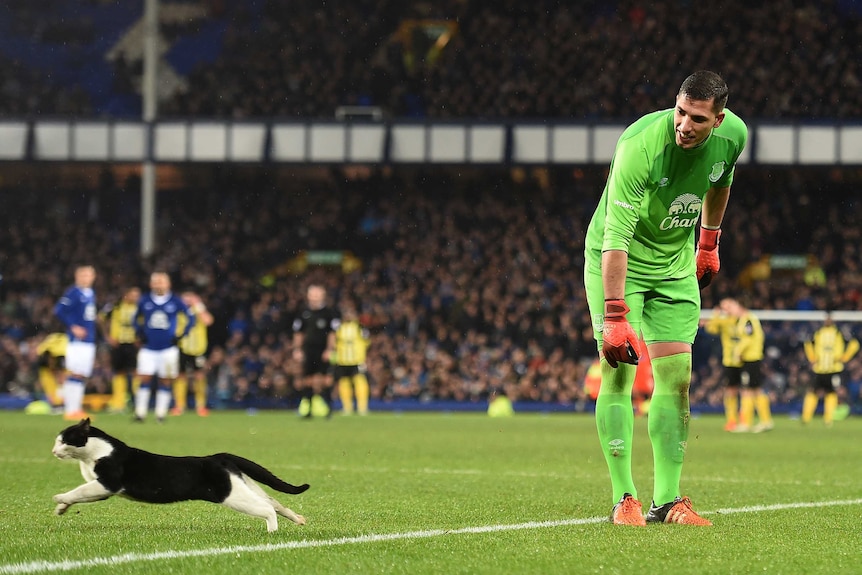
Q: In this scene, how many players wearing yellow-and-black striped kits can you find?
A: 7